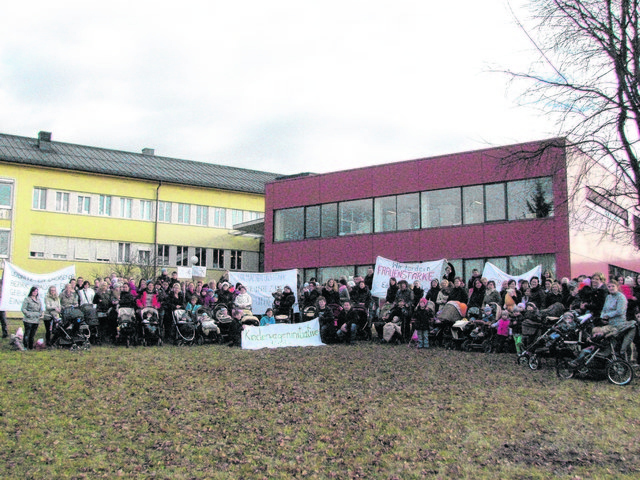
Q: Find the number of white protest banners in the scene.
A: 5